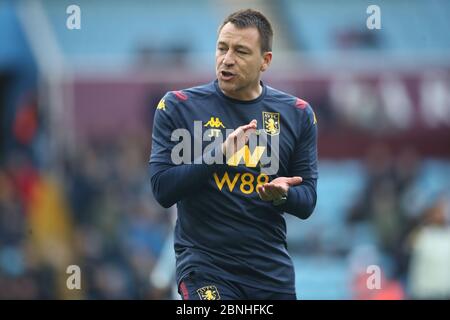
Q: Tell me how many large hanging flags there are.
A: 0